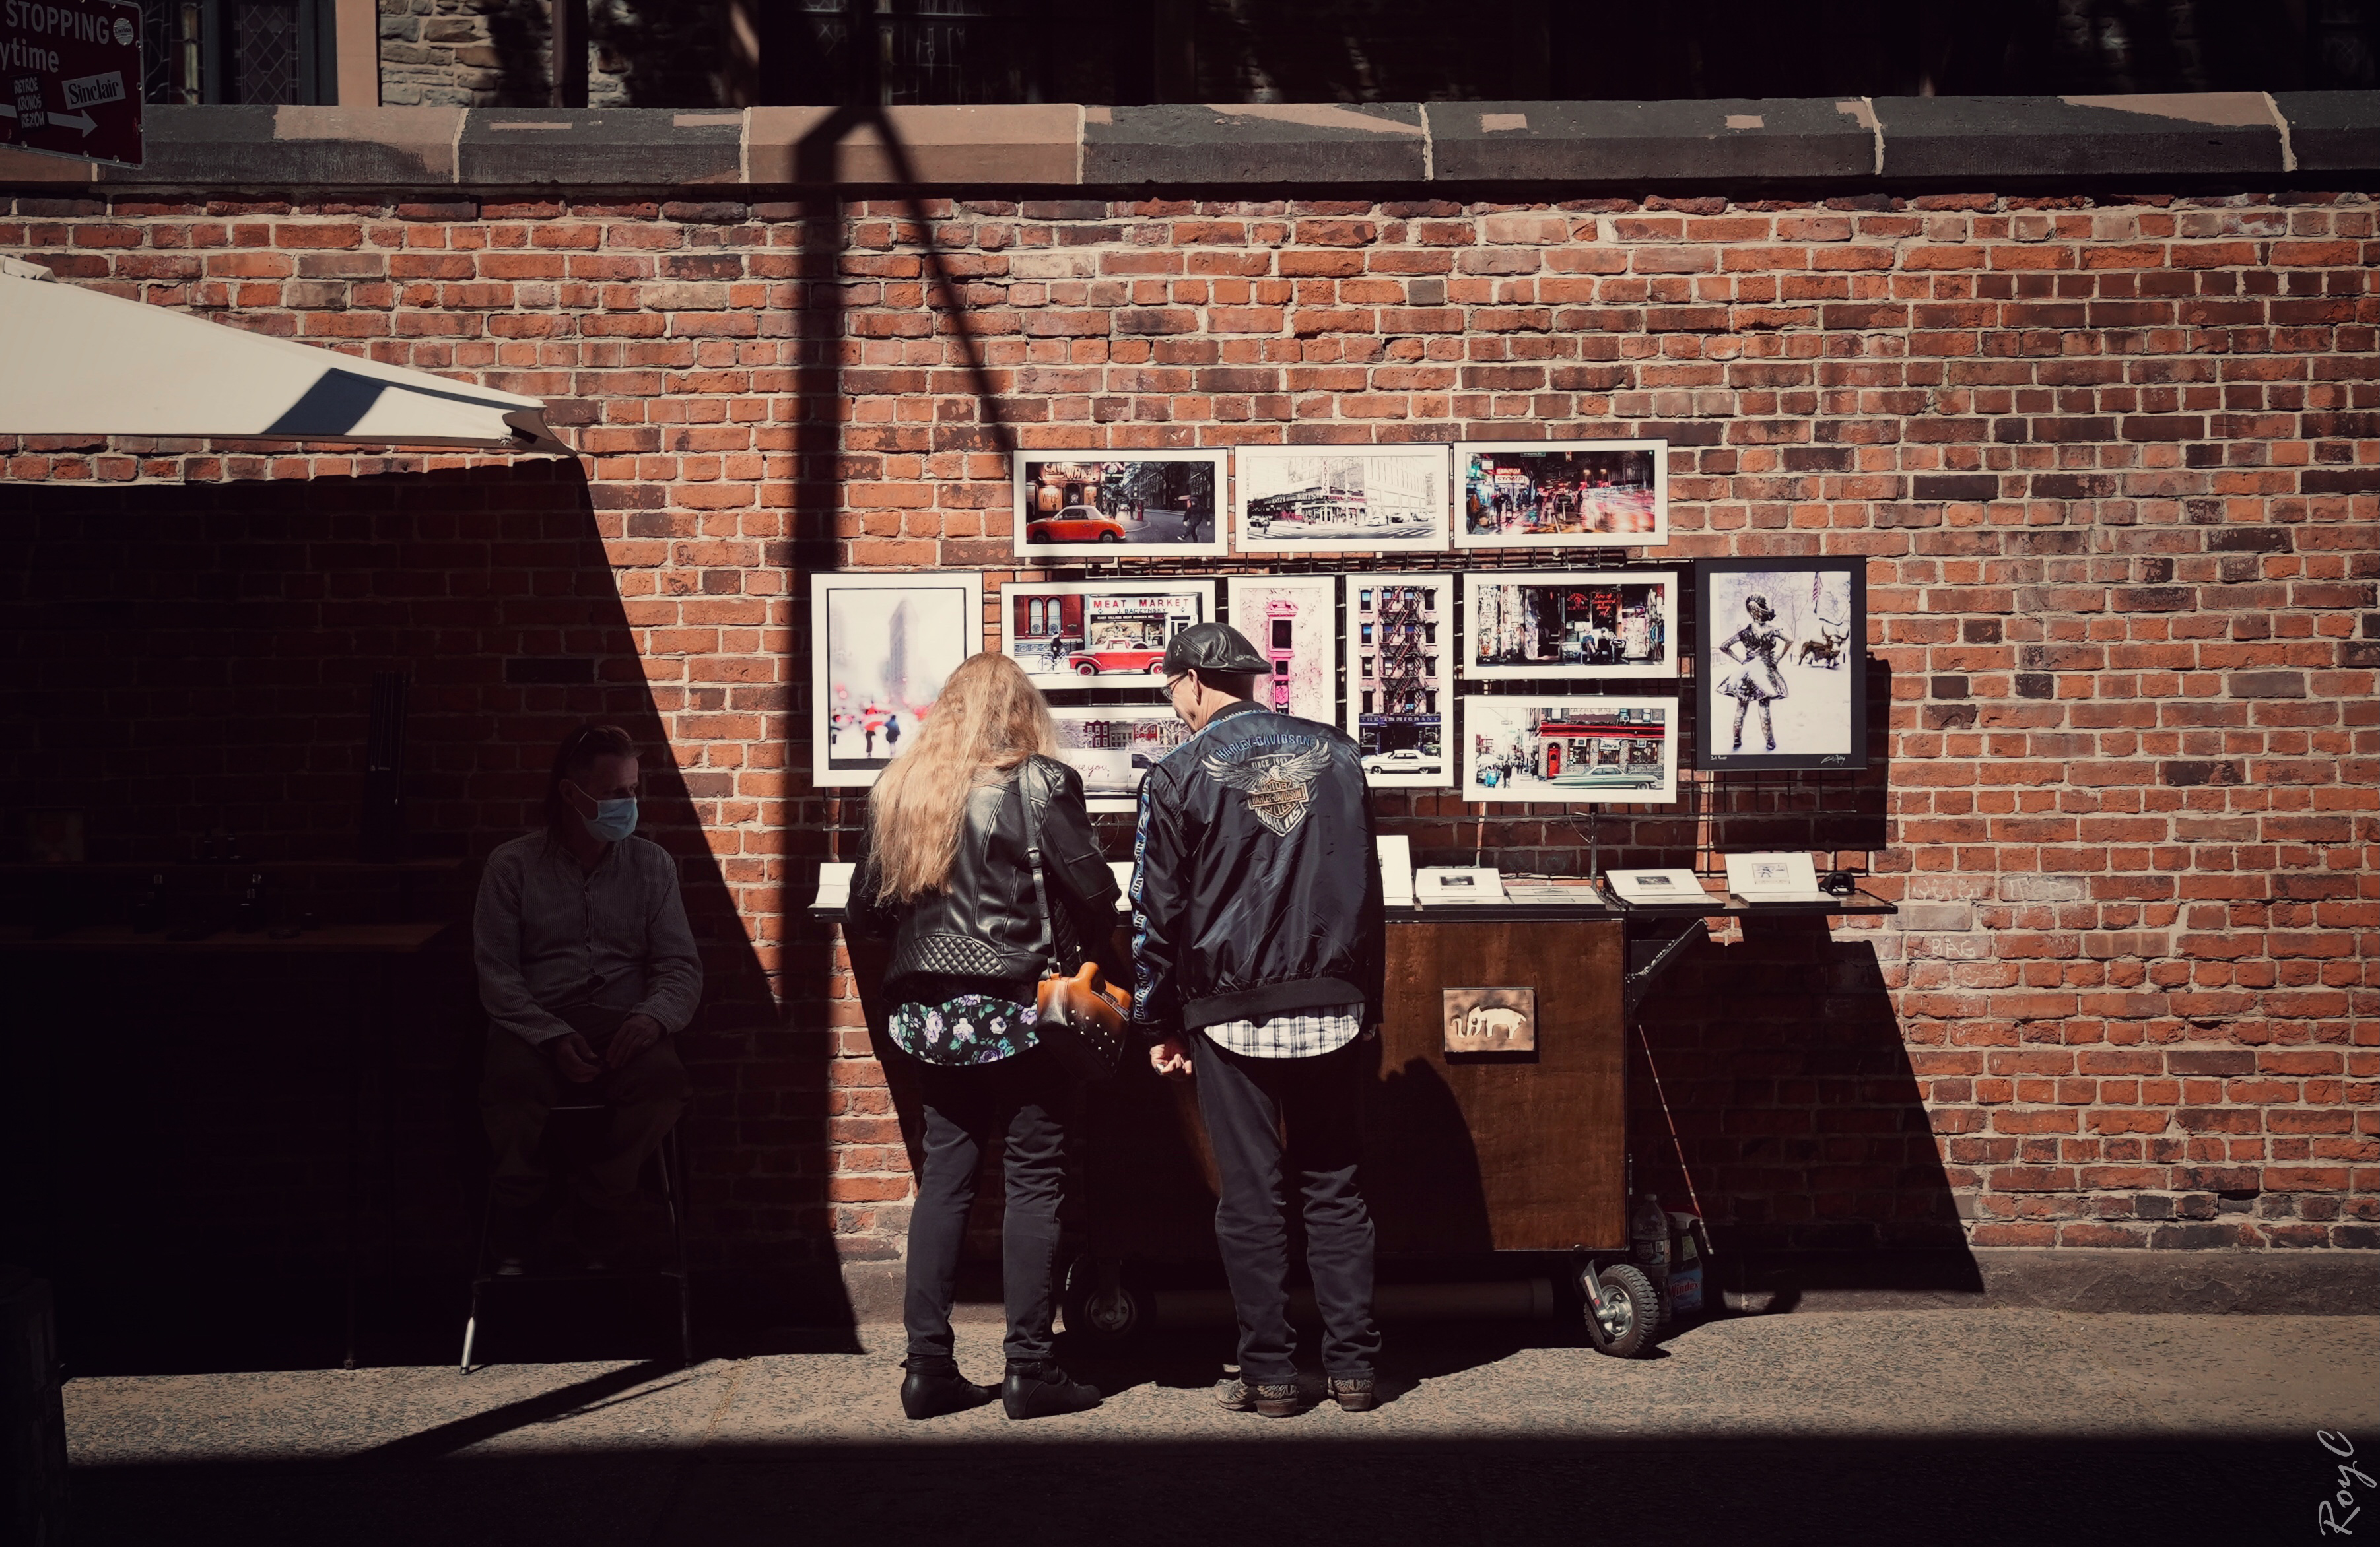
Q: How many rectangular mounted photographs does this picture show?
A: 11